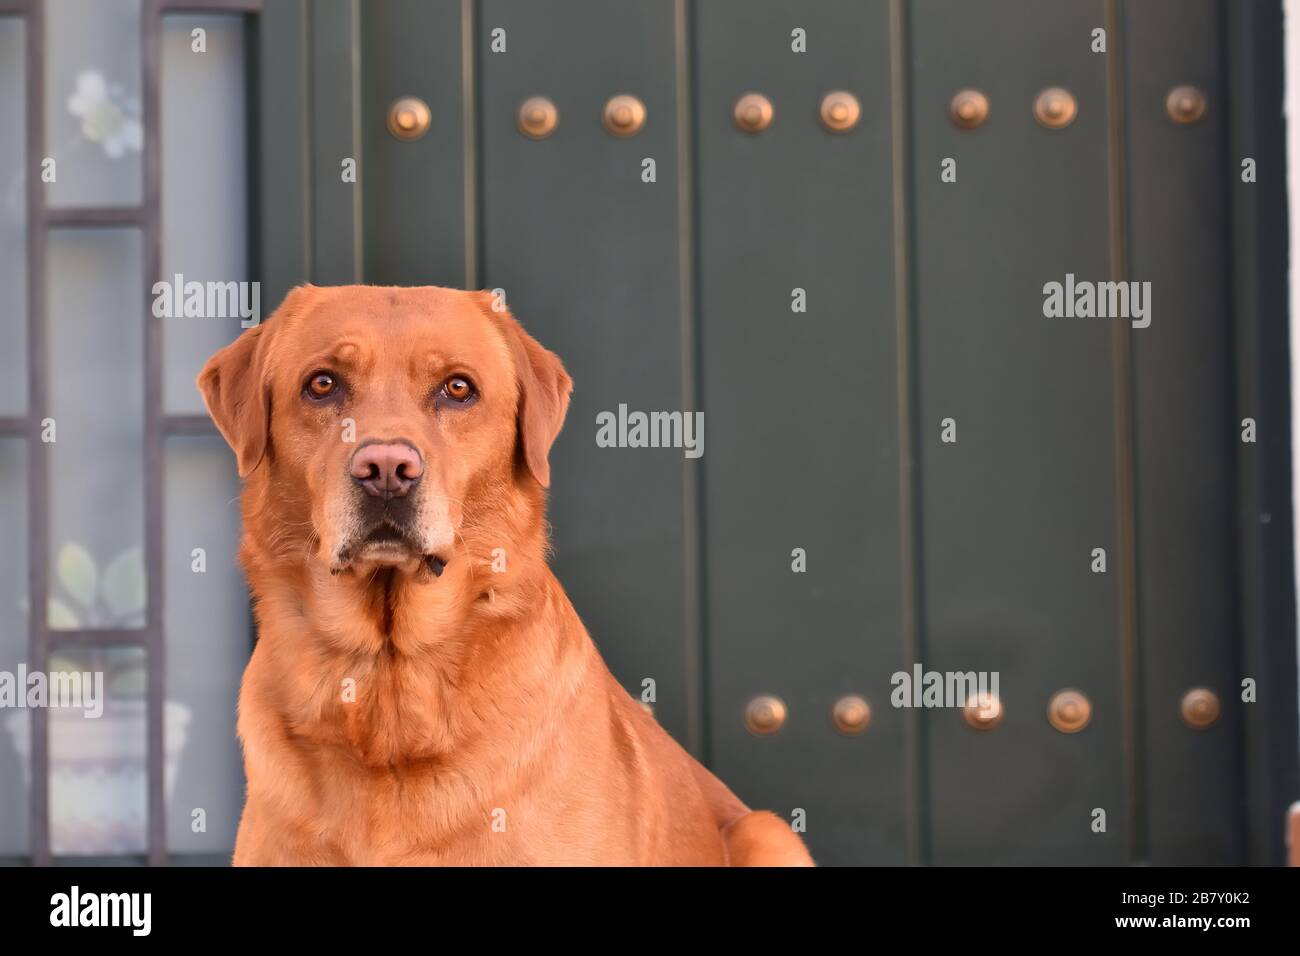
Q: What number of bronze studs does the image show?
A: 13